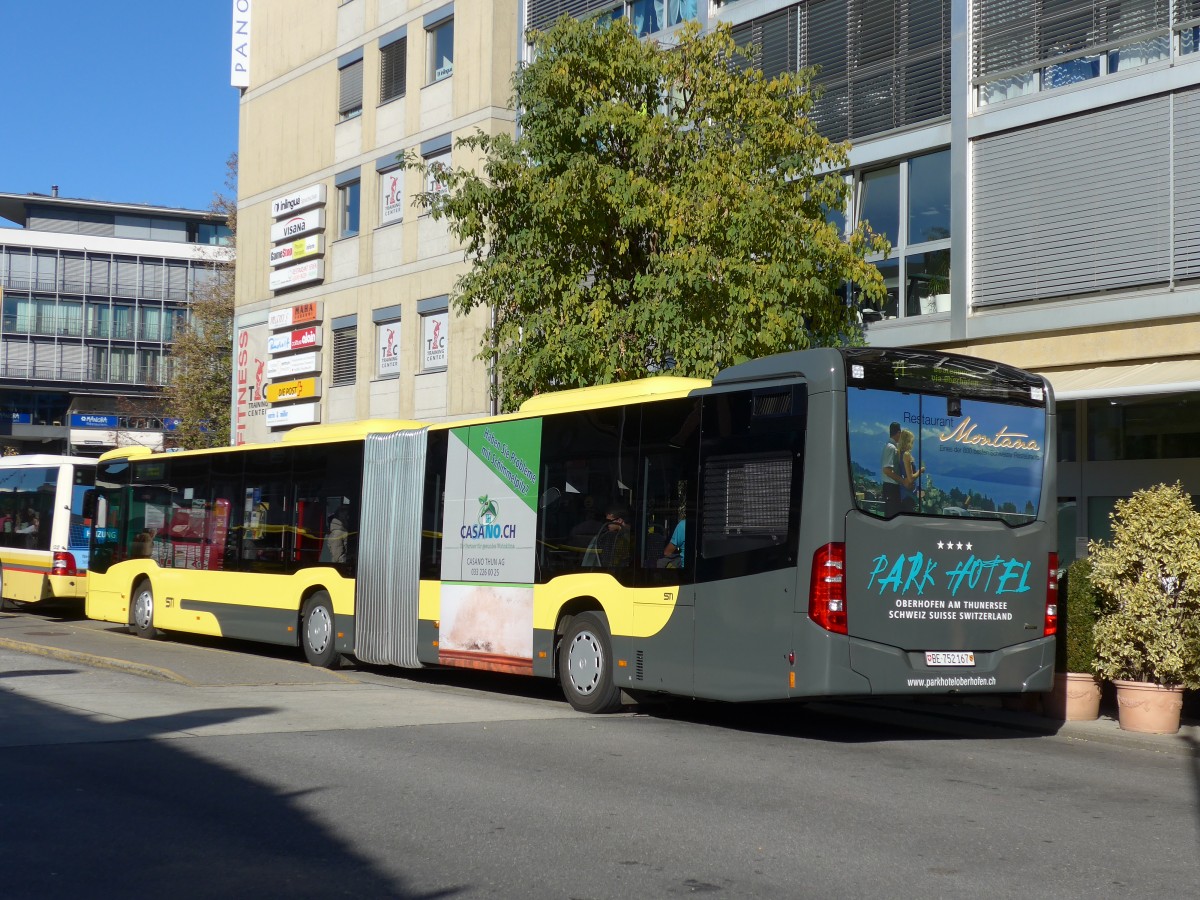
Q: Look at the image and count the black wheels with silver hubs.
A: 3